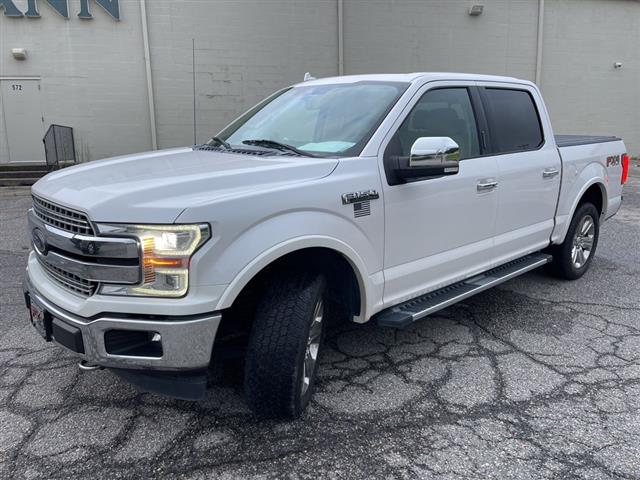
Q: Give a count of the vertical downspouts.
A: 3